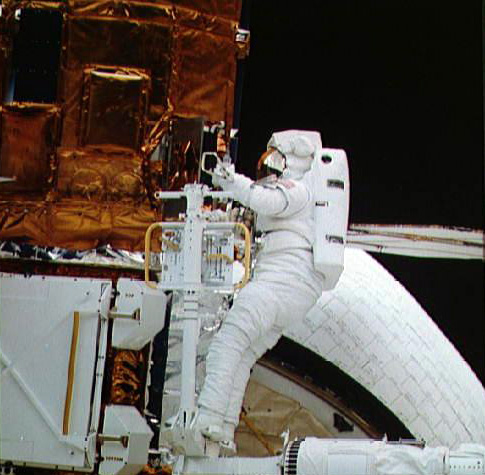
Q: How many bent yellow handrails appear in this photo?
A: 2